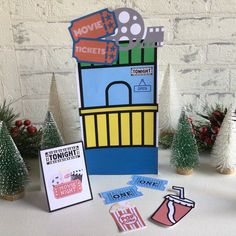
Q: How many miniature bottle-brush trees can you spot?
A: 6